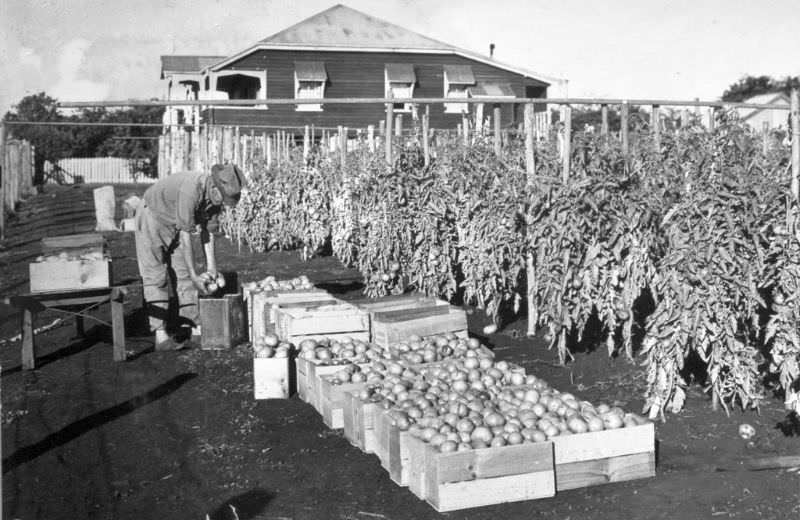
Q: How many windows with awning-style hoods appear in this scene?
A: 3